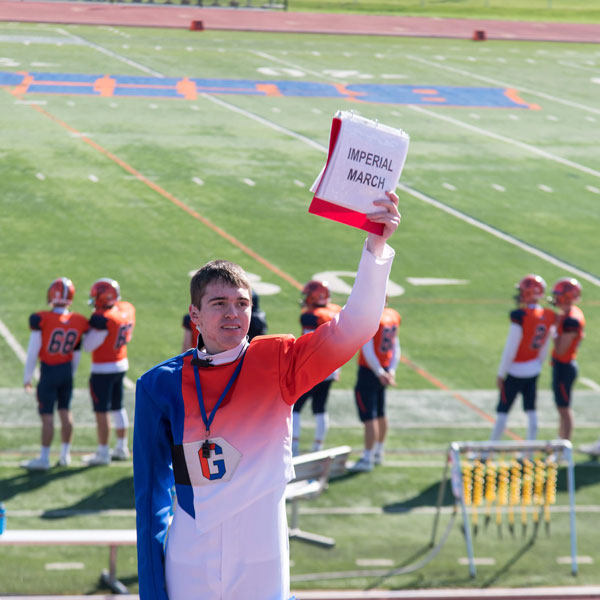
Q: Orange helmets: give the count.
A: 5